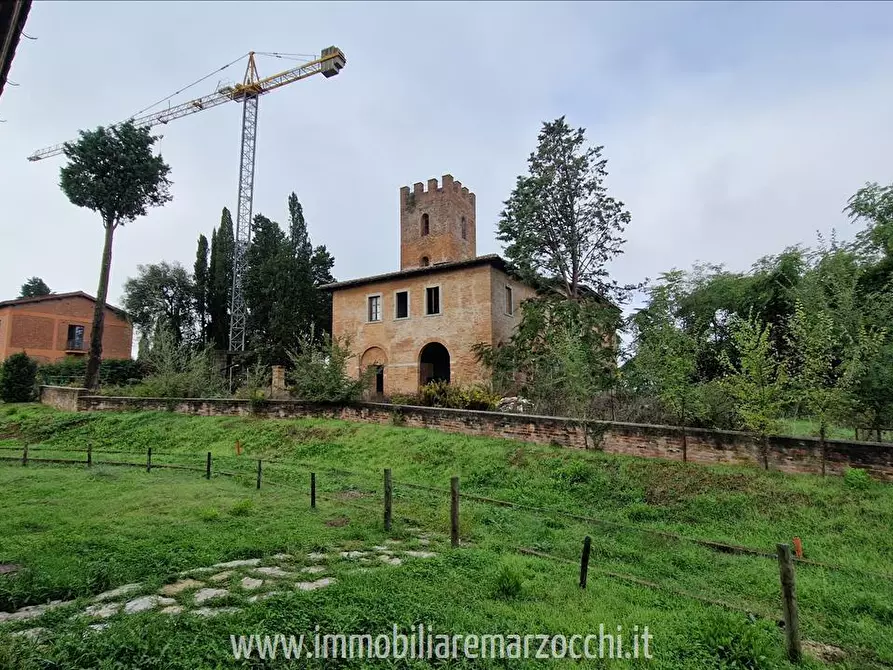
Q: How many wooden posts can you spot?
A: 10